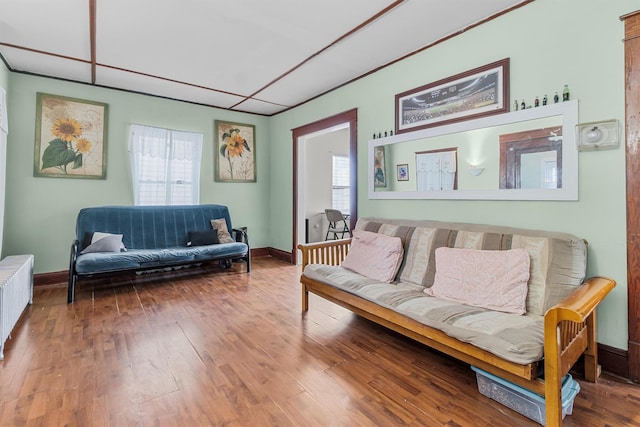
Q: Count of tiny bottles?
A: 10